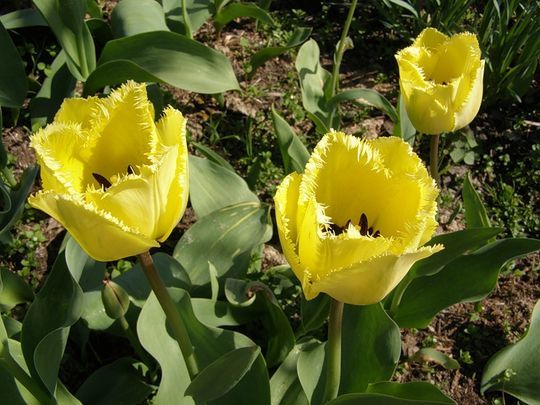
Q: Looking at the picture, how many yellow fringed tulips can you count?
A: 3